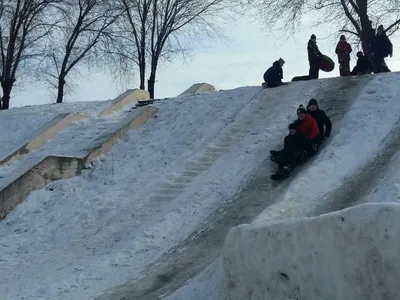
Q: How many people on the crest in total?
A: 5